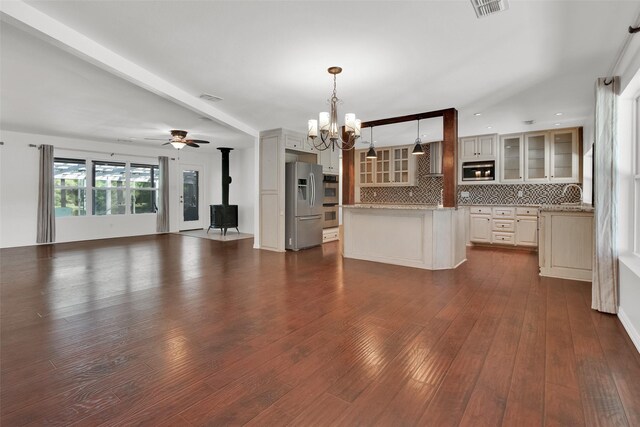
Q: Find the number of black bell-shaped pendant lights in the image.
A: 2